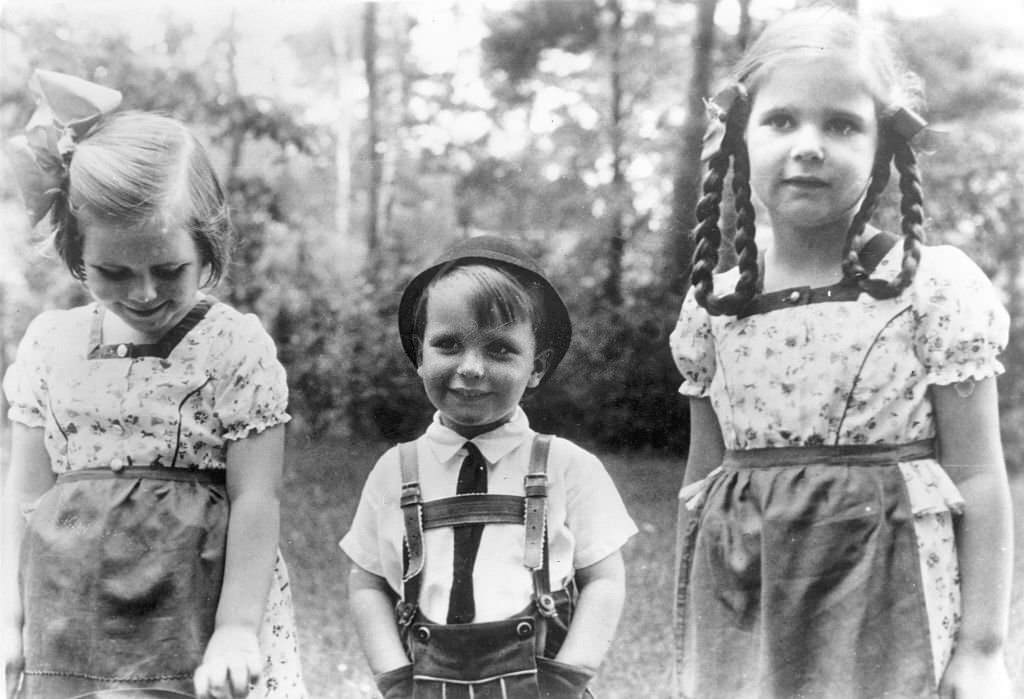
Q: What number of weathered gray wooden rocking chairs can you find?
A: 0